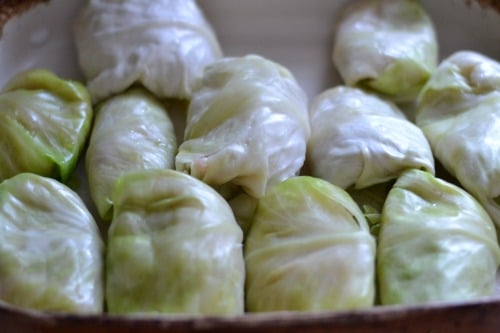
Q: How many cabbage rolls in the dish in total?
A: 11